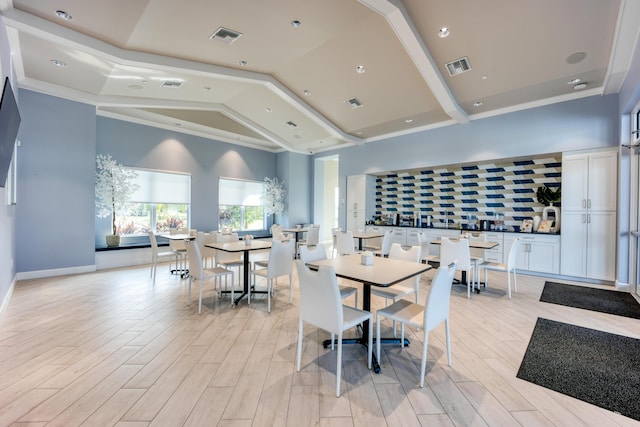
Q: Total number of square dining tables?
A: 6